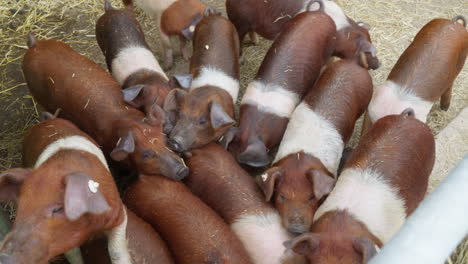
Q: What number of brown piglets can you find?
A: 13